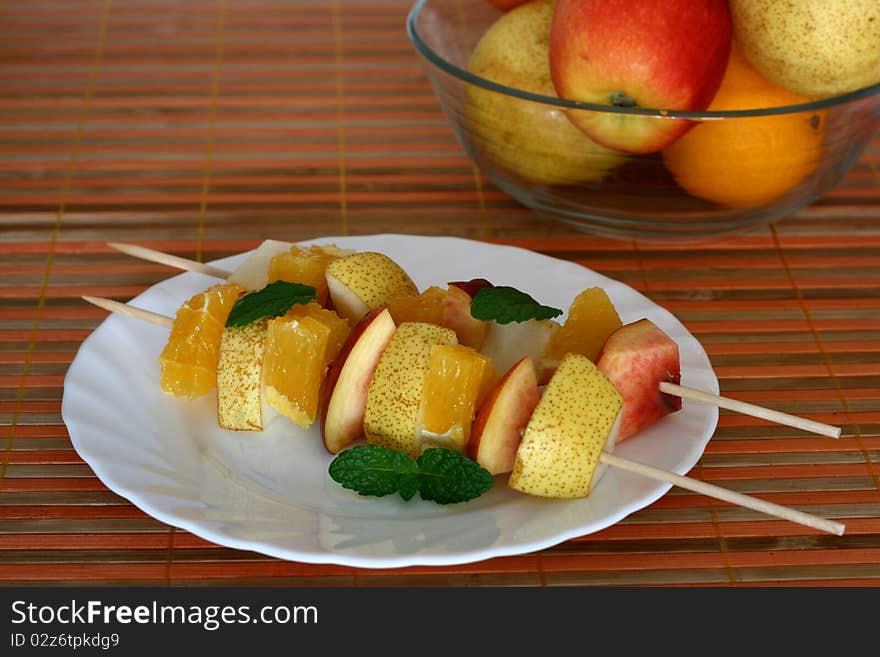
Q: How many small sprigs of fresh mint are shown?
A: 3